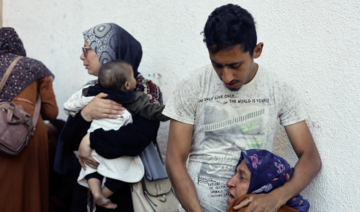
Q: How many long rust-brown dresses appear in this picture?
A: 1